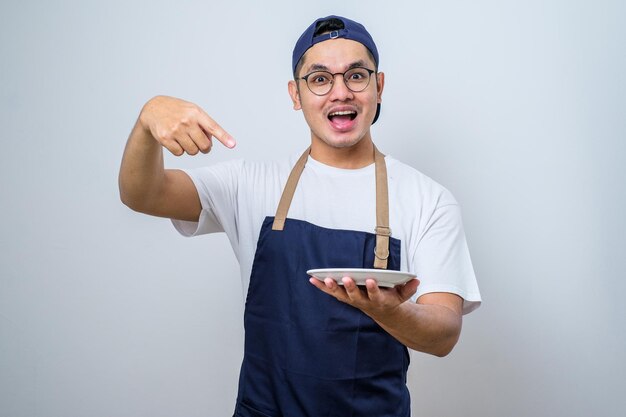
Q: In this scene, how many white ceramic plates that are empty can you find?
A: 1